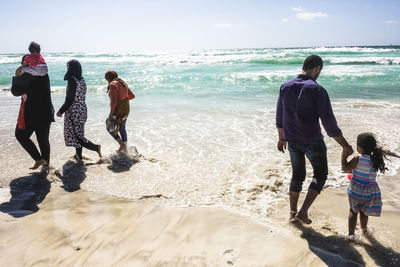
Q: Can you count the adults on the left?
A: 3